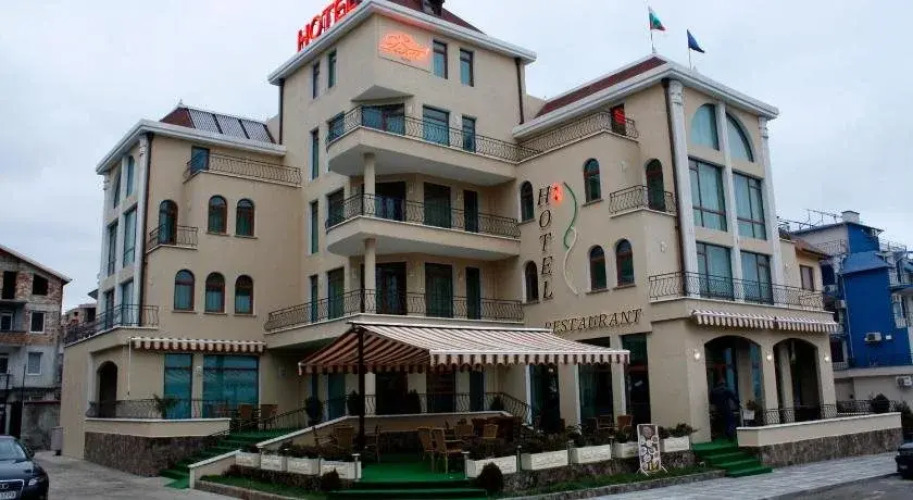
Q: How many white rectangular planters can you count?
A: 9